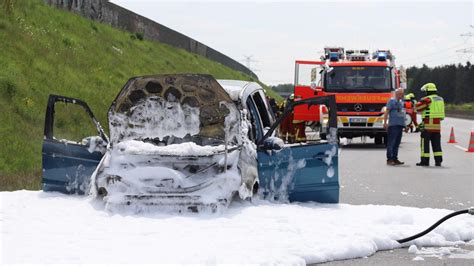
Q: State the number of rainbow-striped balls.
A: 0